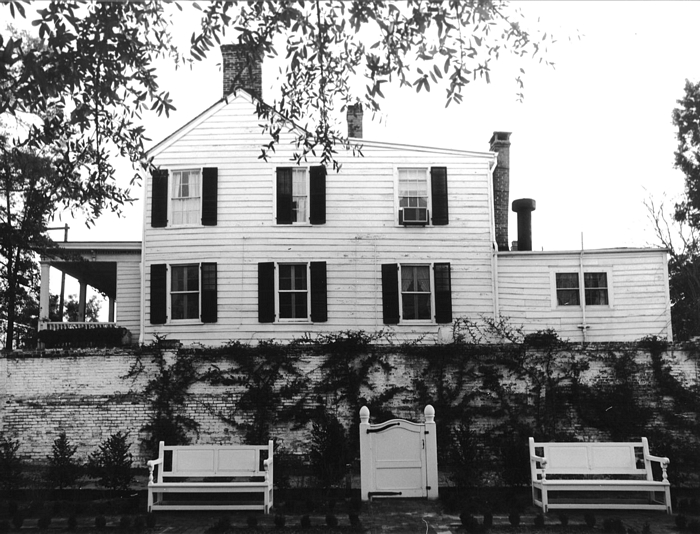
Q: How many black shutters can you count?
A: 11